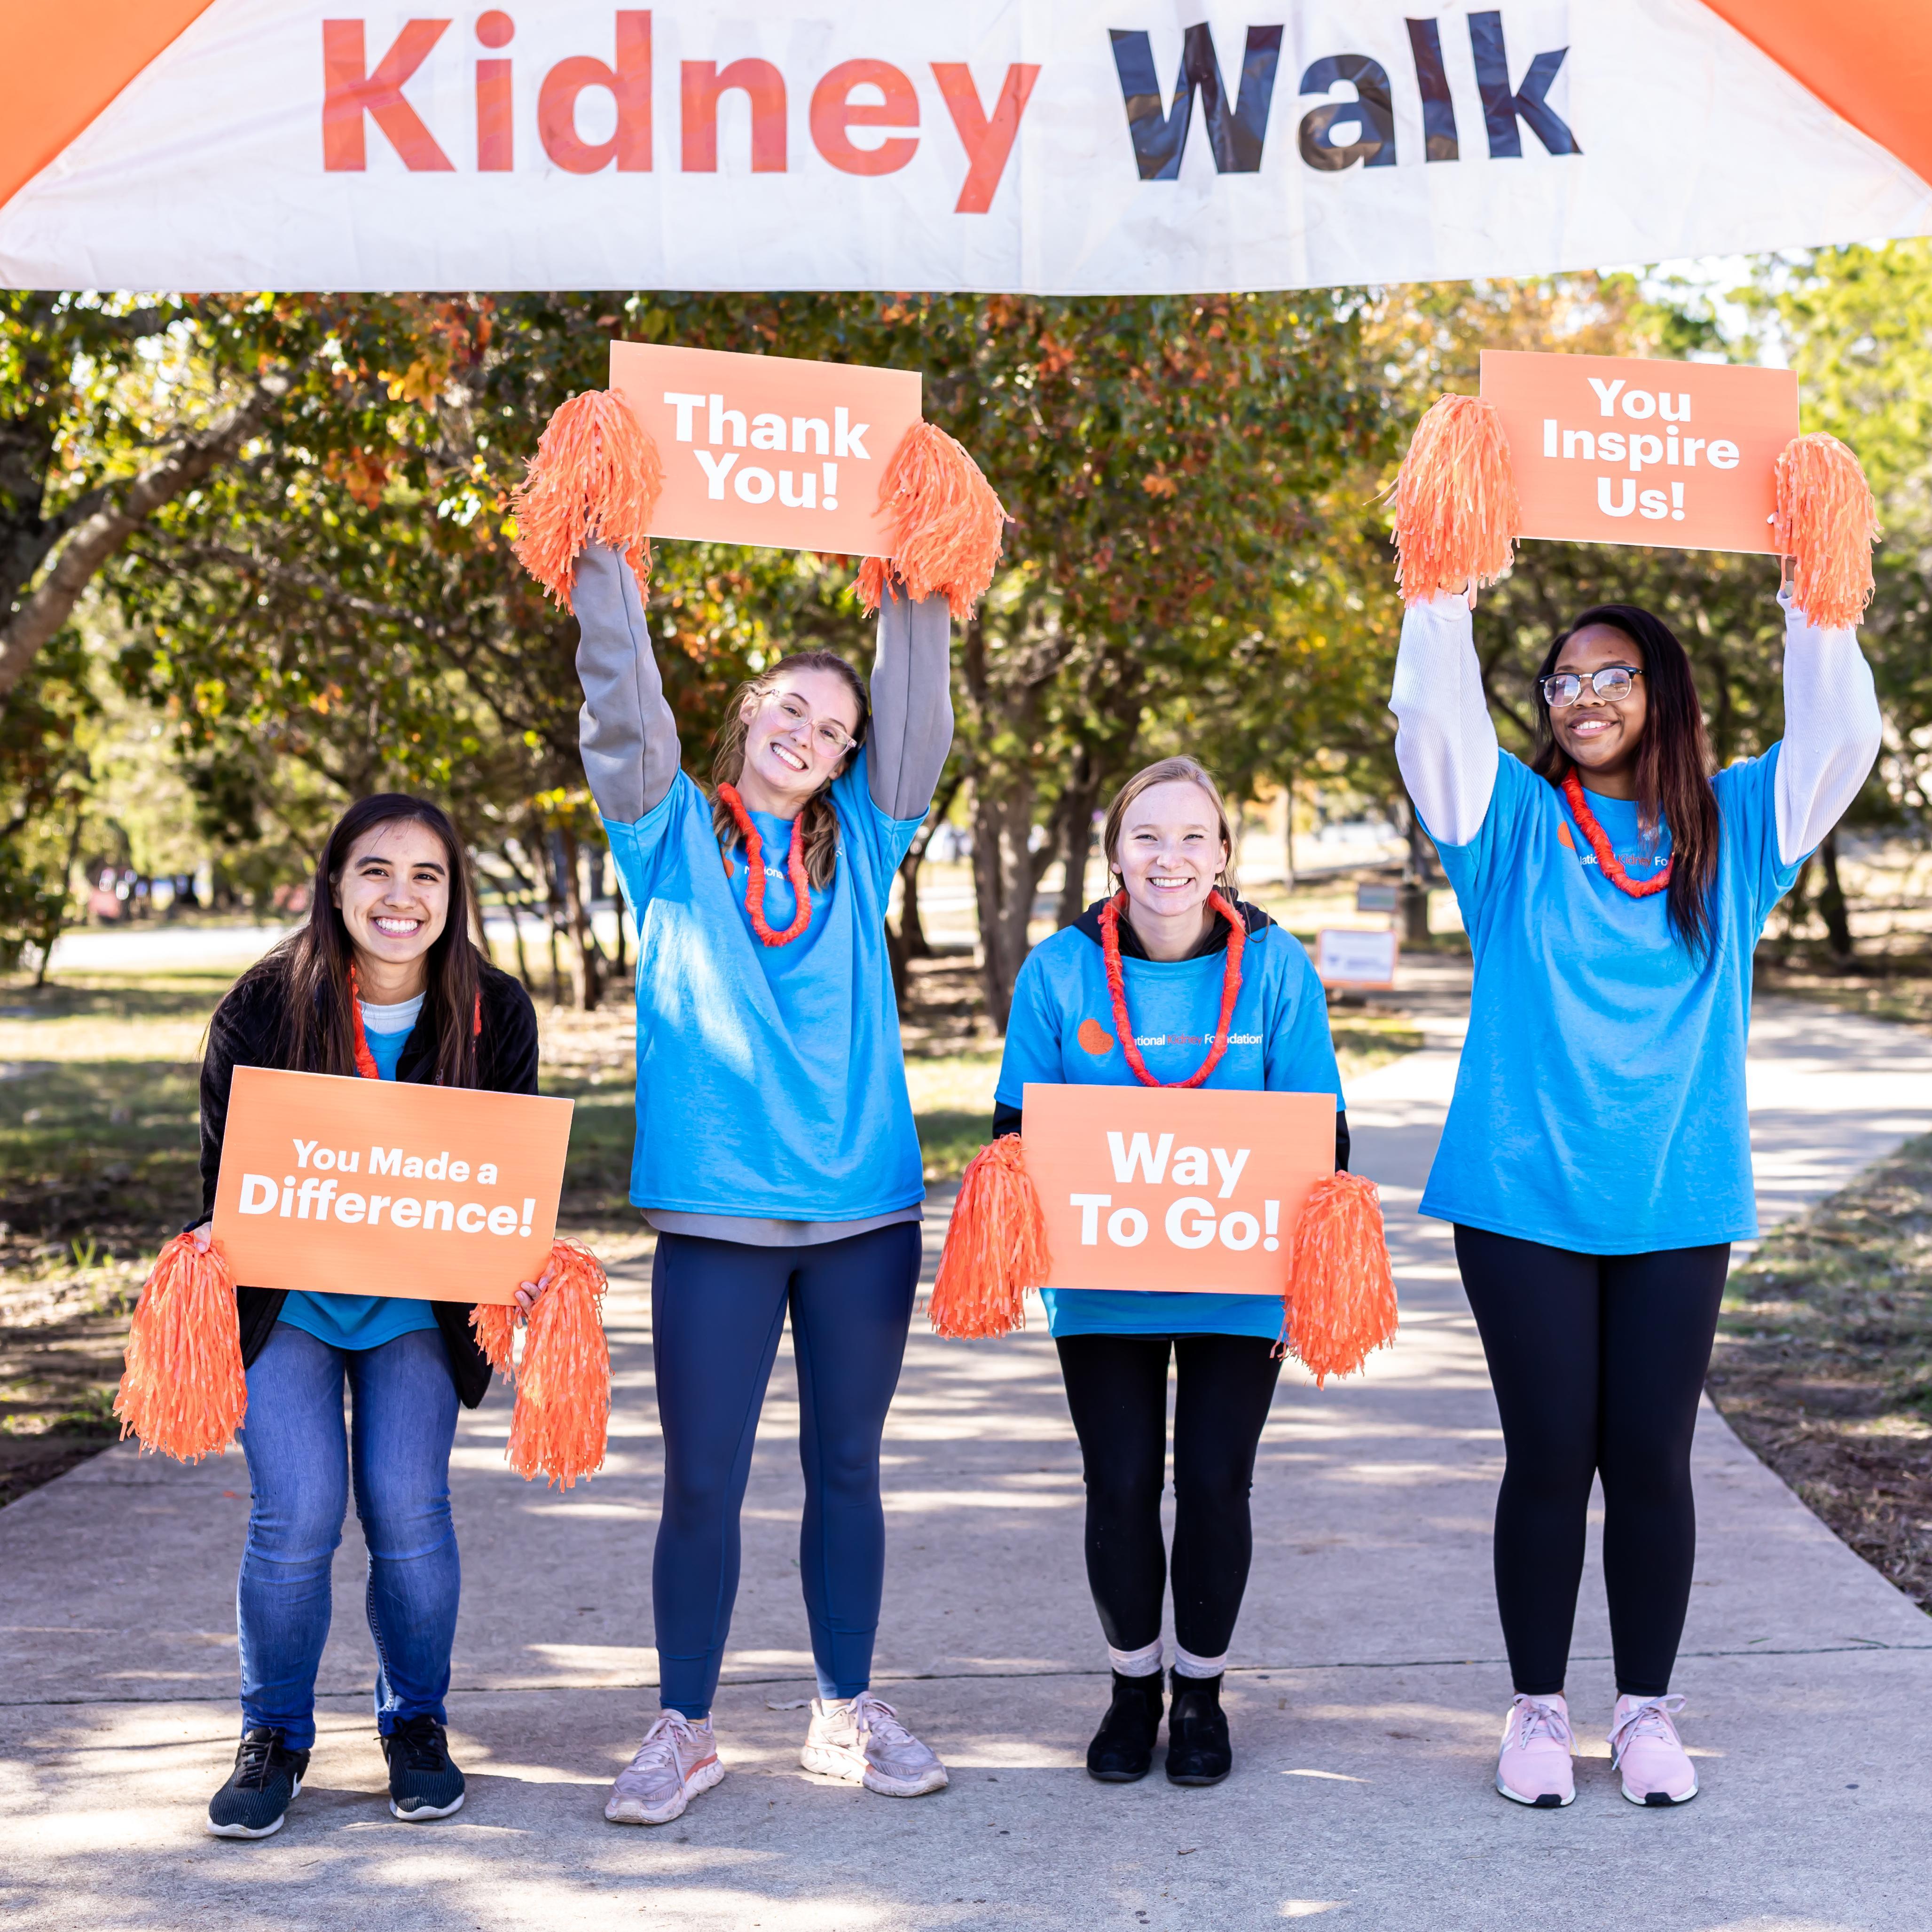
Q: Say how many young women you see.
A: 4